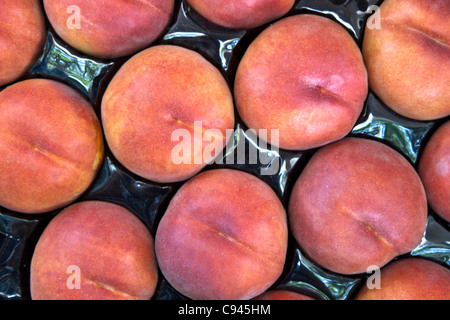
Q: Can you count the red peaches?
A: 13